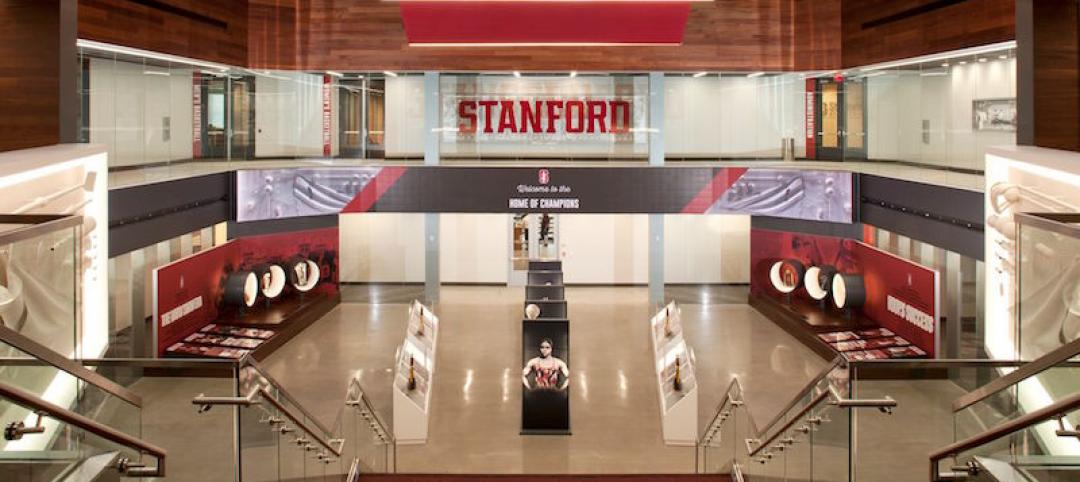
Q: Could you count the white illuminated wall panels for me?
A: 2